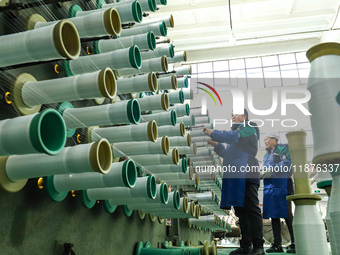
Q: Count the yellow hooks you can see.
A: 6